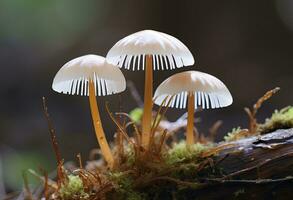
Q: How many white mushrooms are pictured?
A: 3